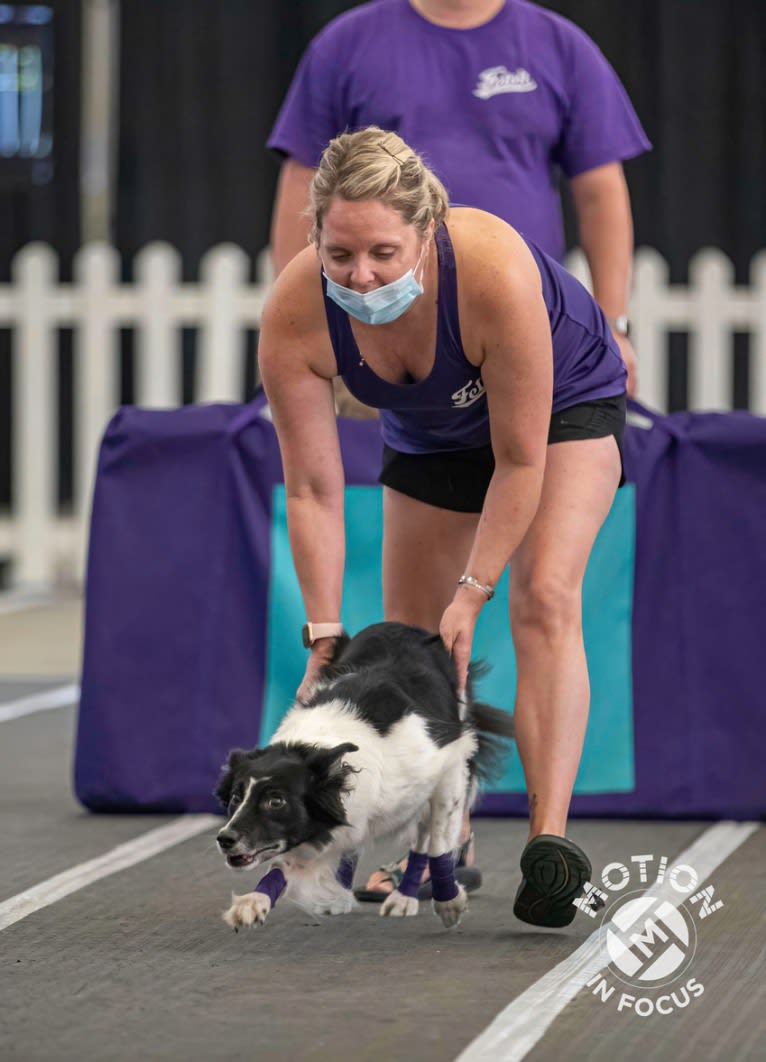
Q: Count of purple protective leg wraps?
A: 4